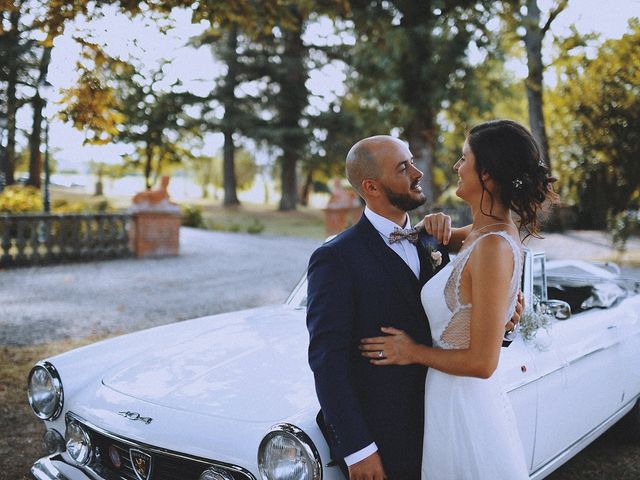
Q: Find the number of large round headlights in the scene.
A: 2